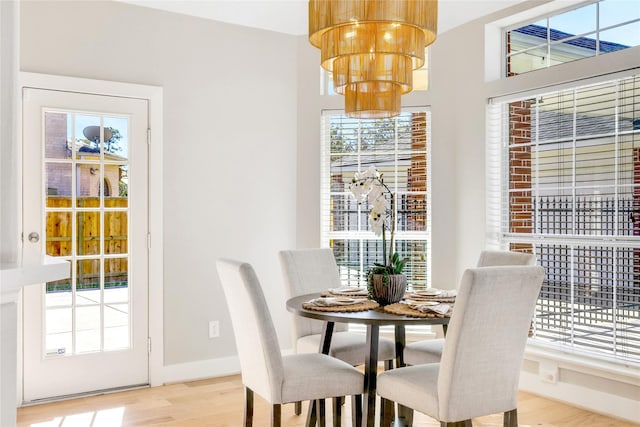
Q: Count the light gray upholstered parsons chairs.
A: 4